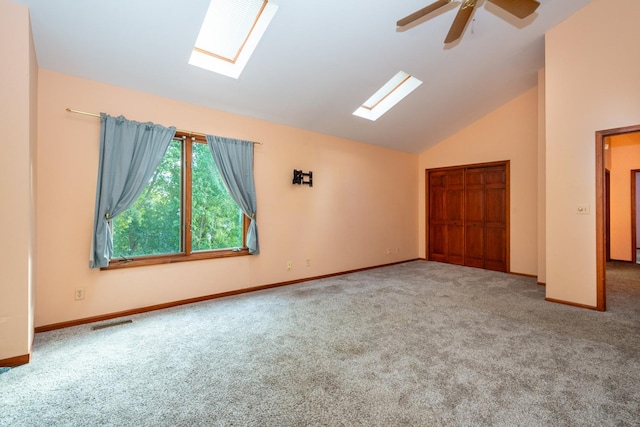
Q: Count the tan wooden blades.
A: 3